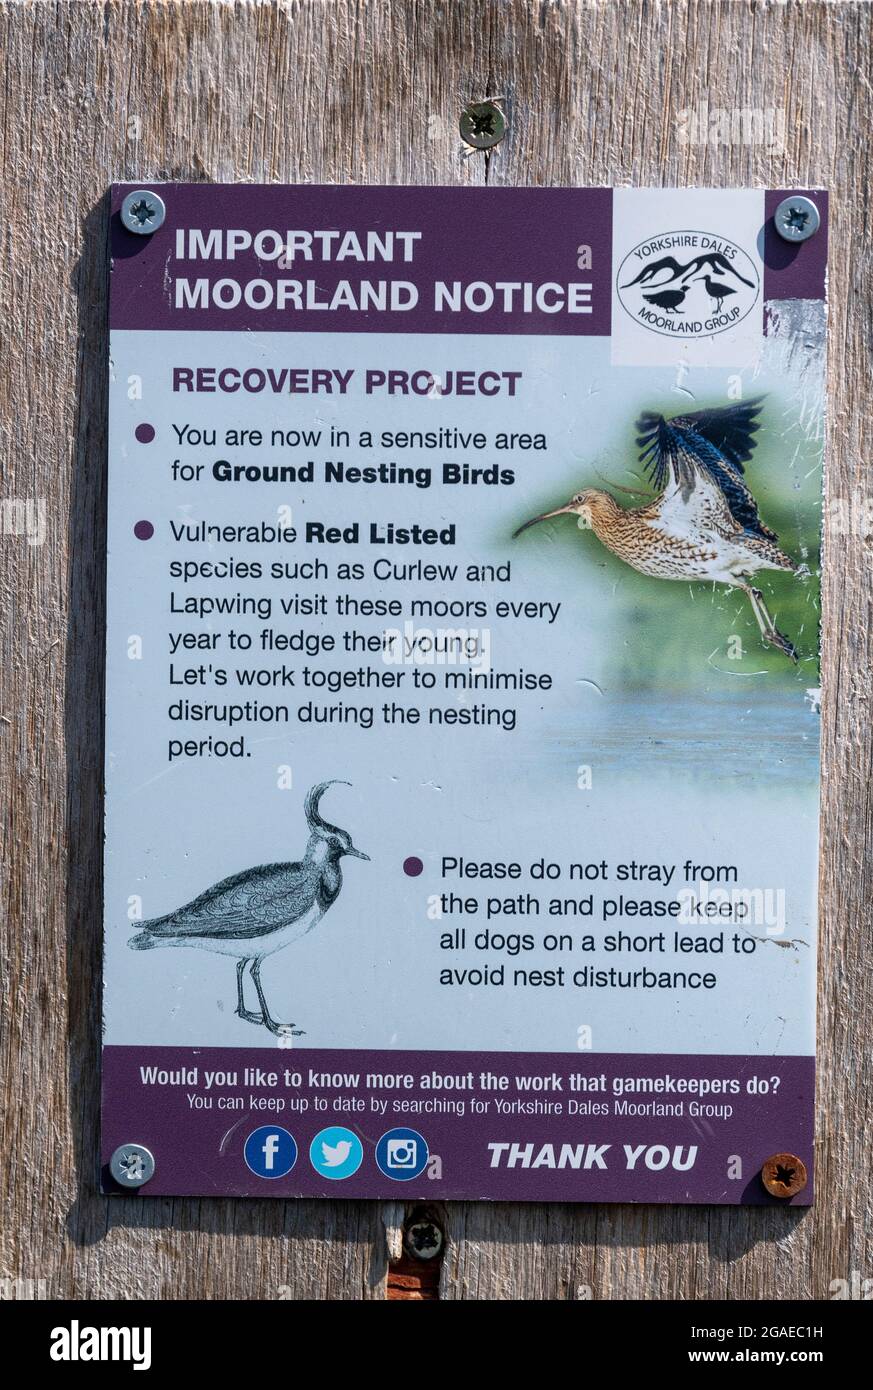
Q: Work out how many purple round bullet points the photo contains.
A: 3